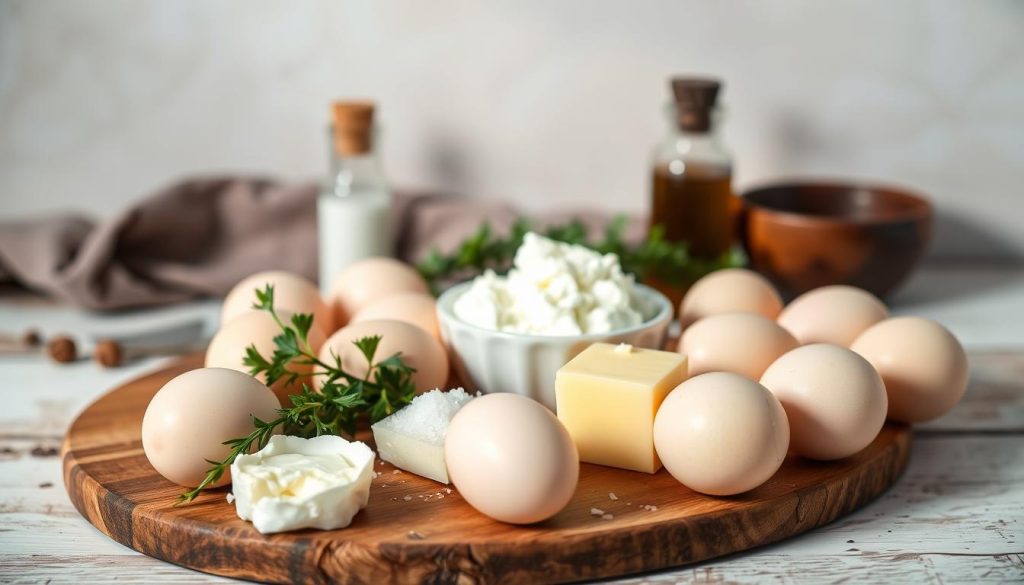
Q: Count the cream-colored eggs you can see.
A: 13